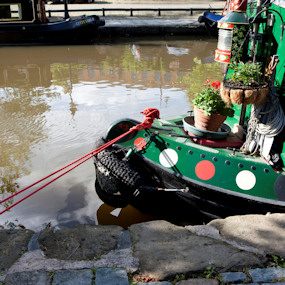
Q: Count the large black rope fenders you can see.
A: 1